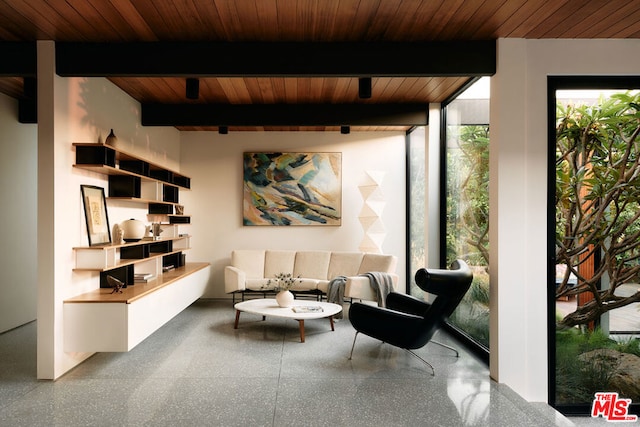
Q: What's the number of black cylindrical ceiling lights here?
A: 4